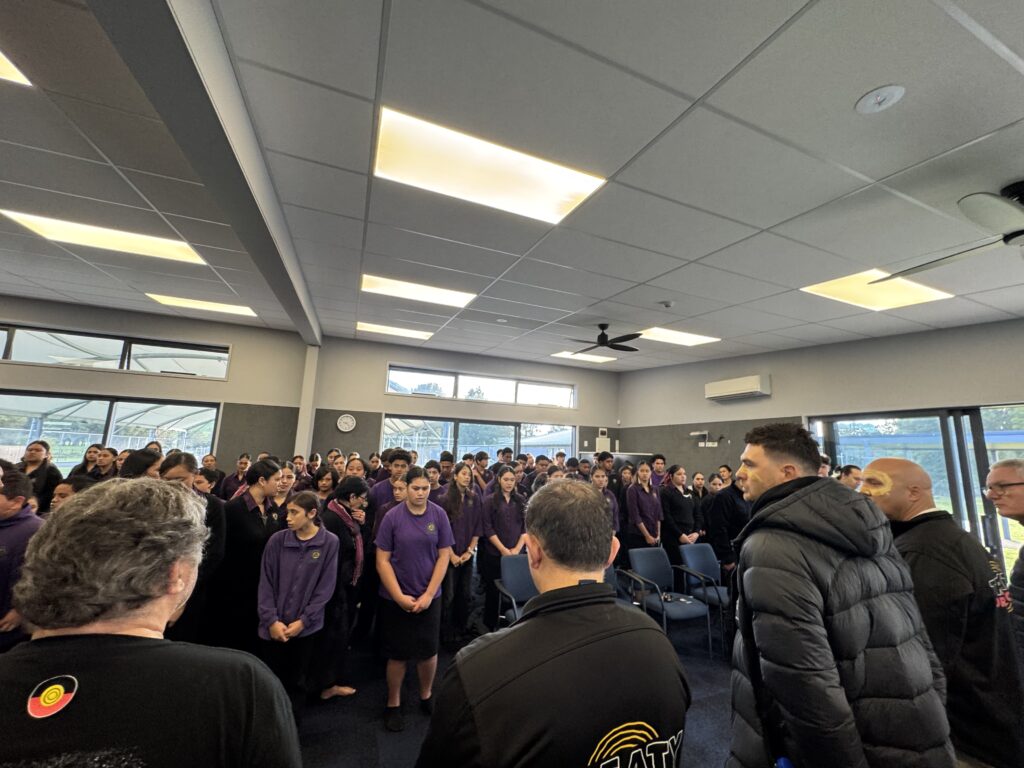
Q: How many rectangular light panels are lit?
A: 9